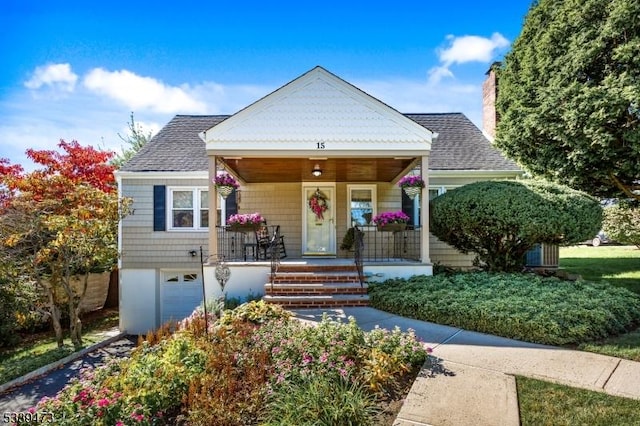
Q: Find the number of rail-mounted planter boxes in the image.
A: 2